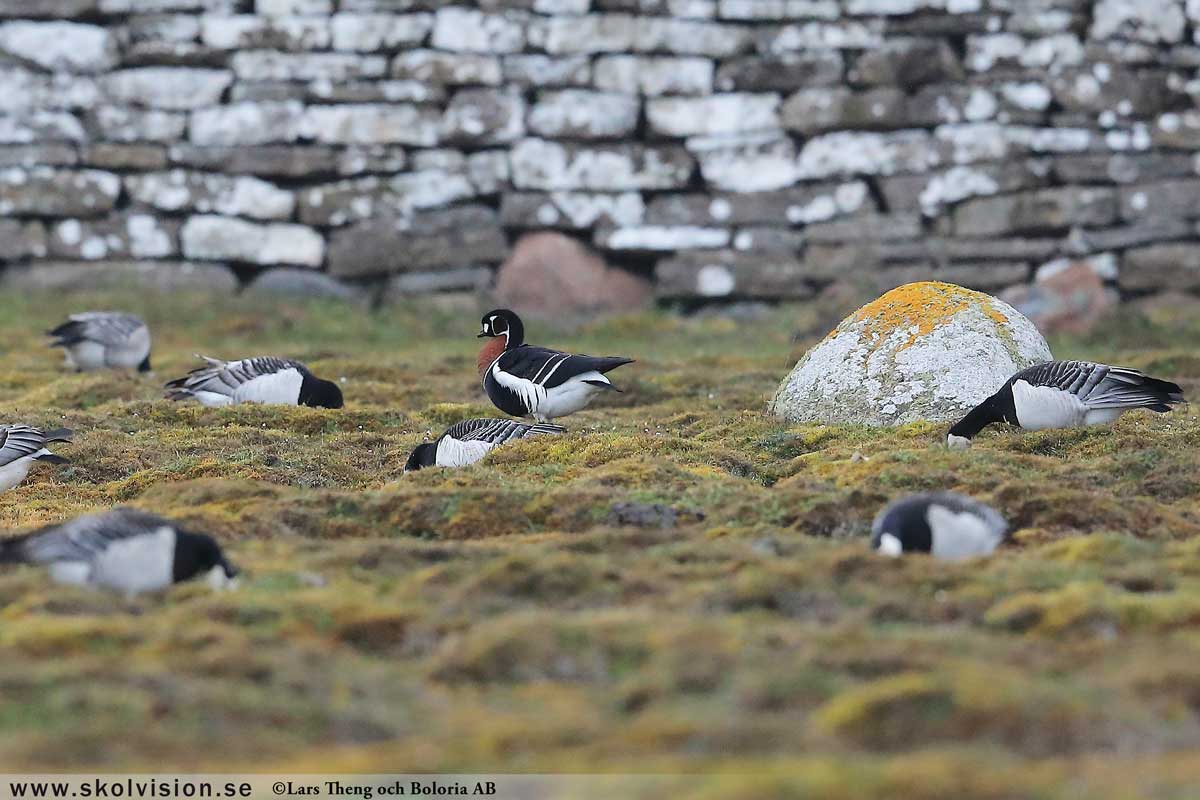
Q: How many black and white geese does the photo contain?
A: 7